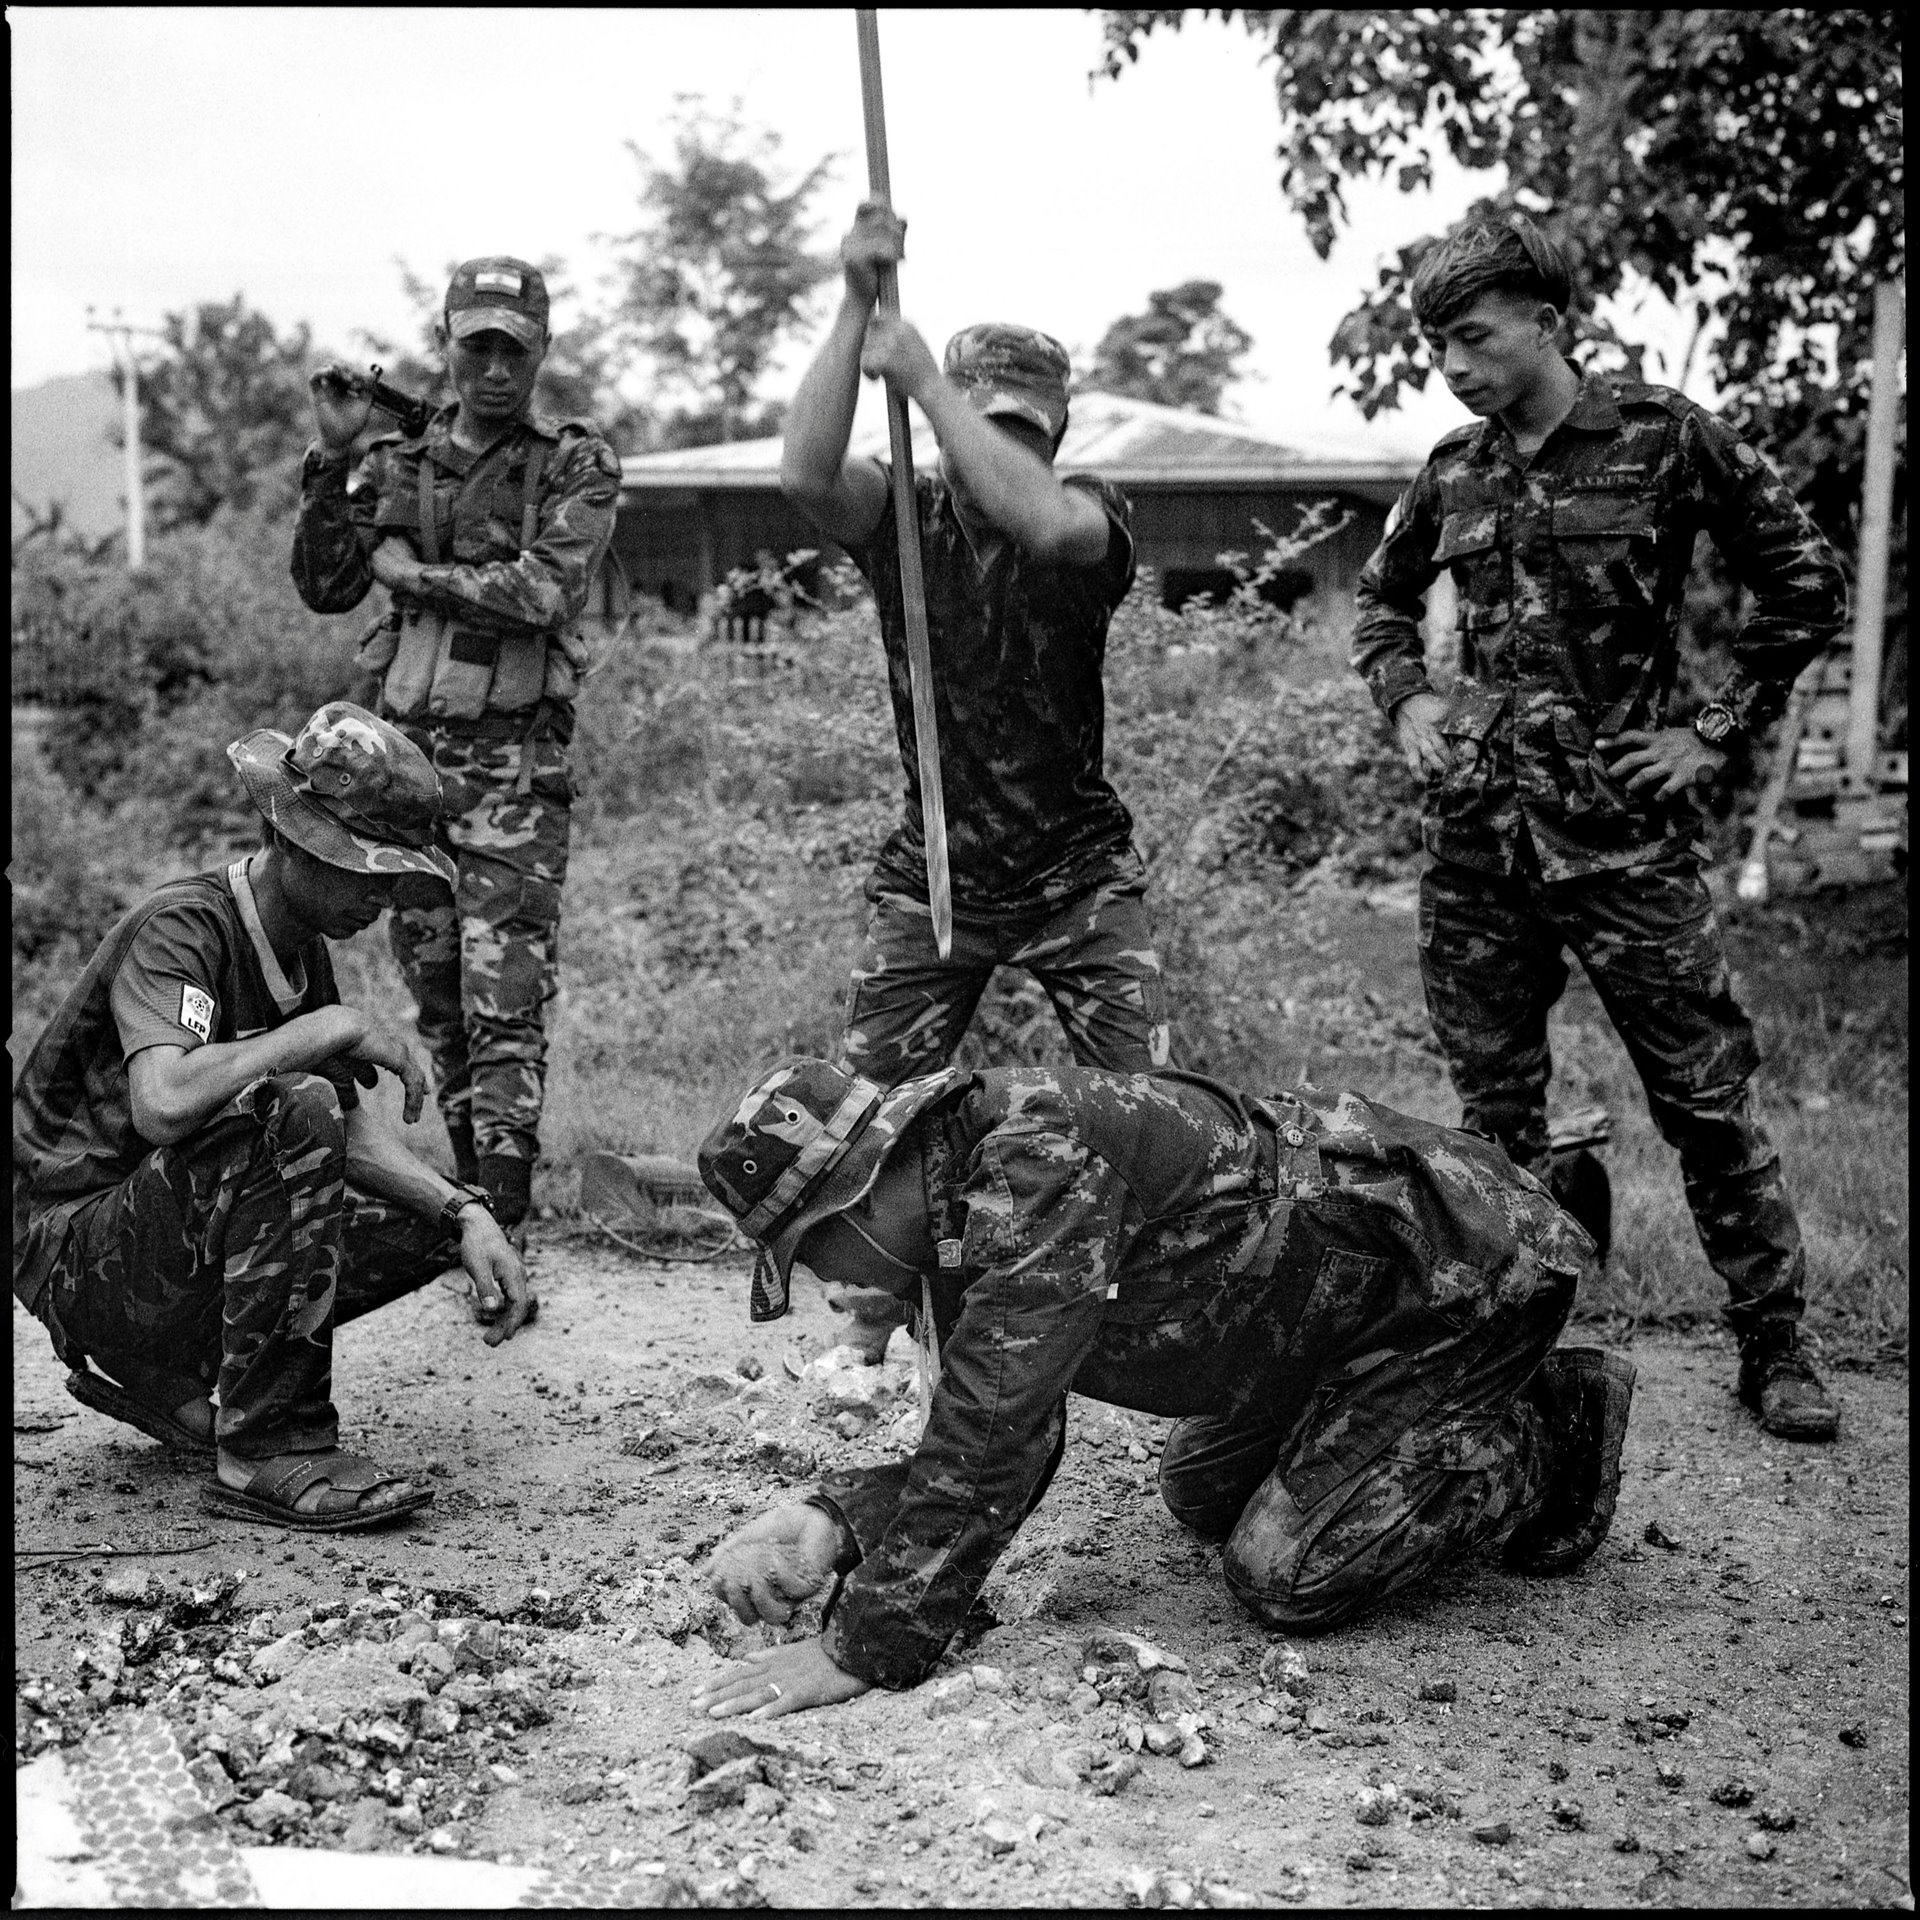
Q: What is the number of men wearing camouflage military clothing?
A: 5